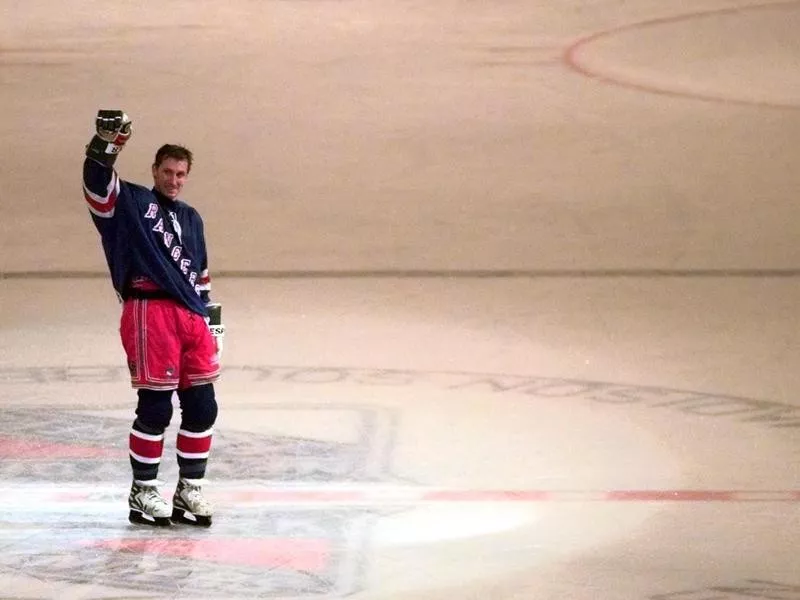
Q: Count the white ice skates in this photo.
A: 2